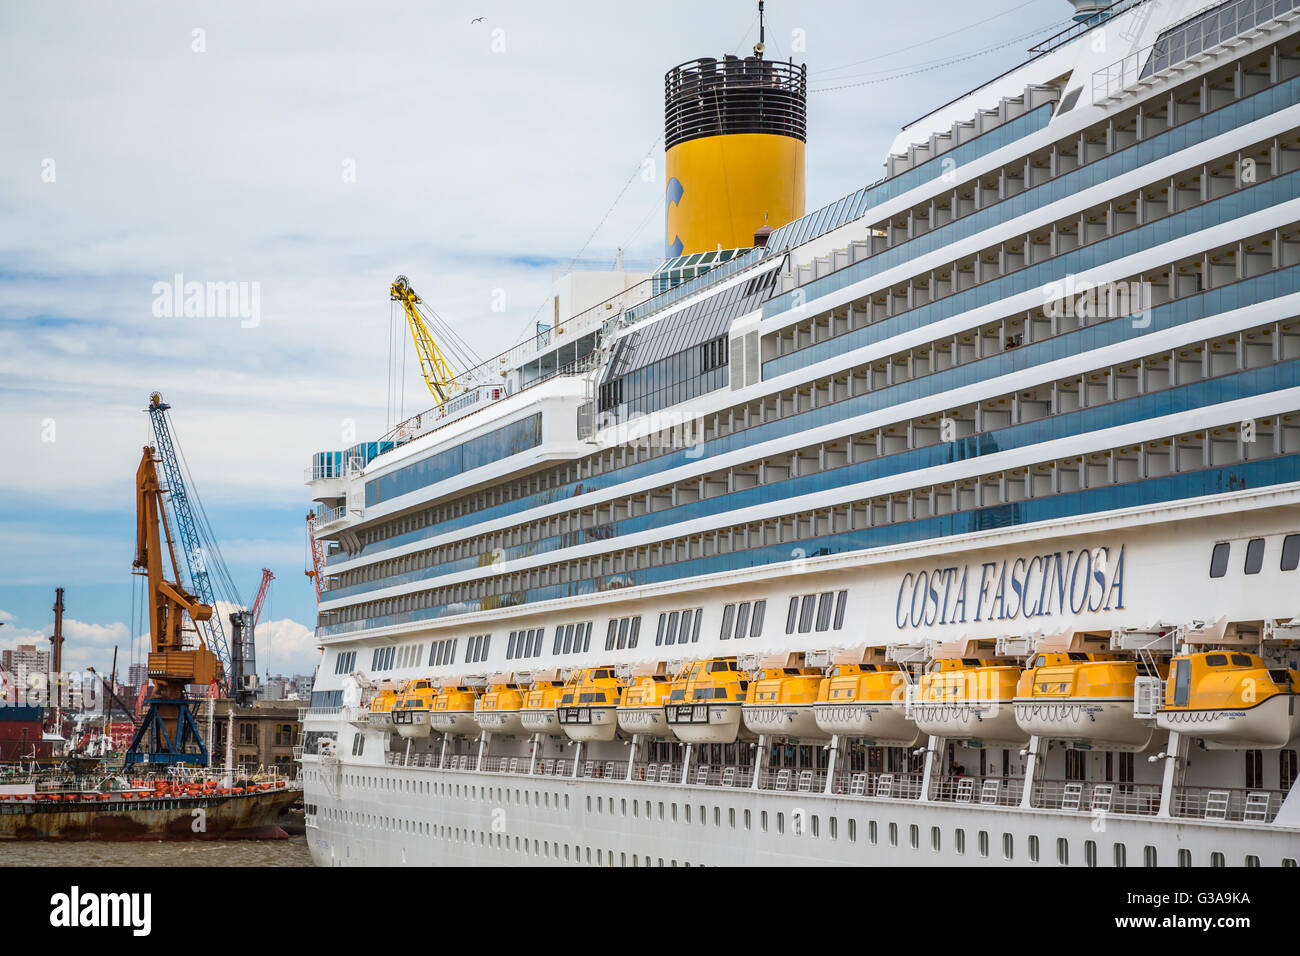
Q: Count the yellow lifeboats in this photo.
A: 13